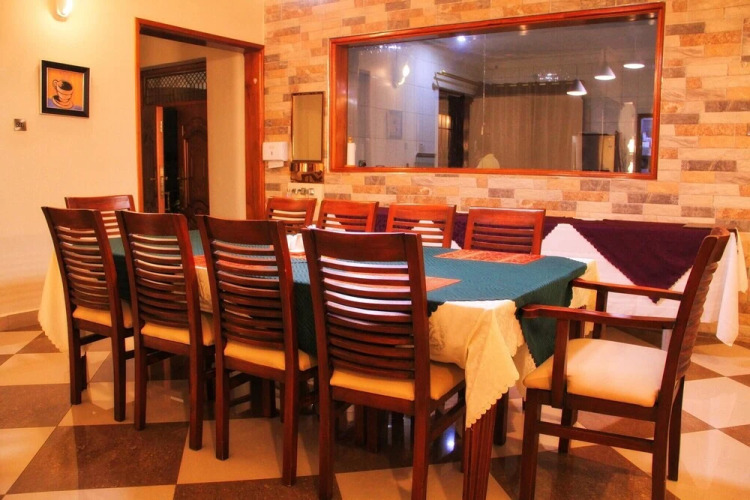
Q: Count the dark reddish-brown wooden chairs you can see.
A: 10